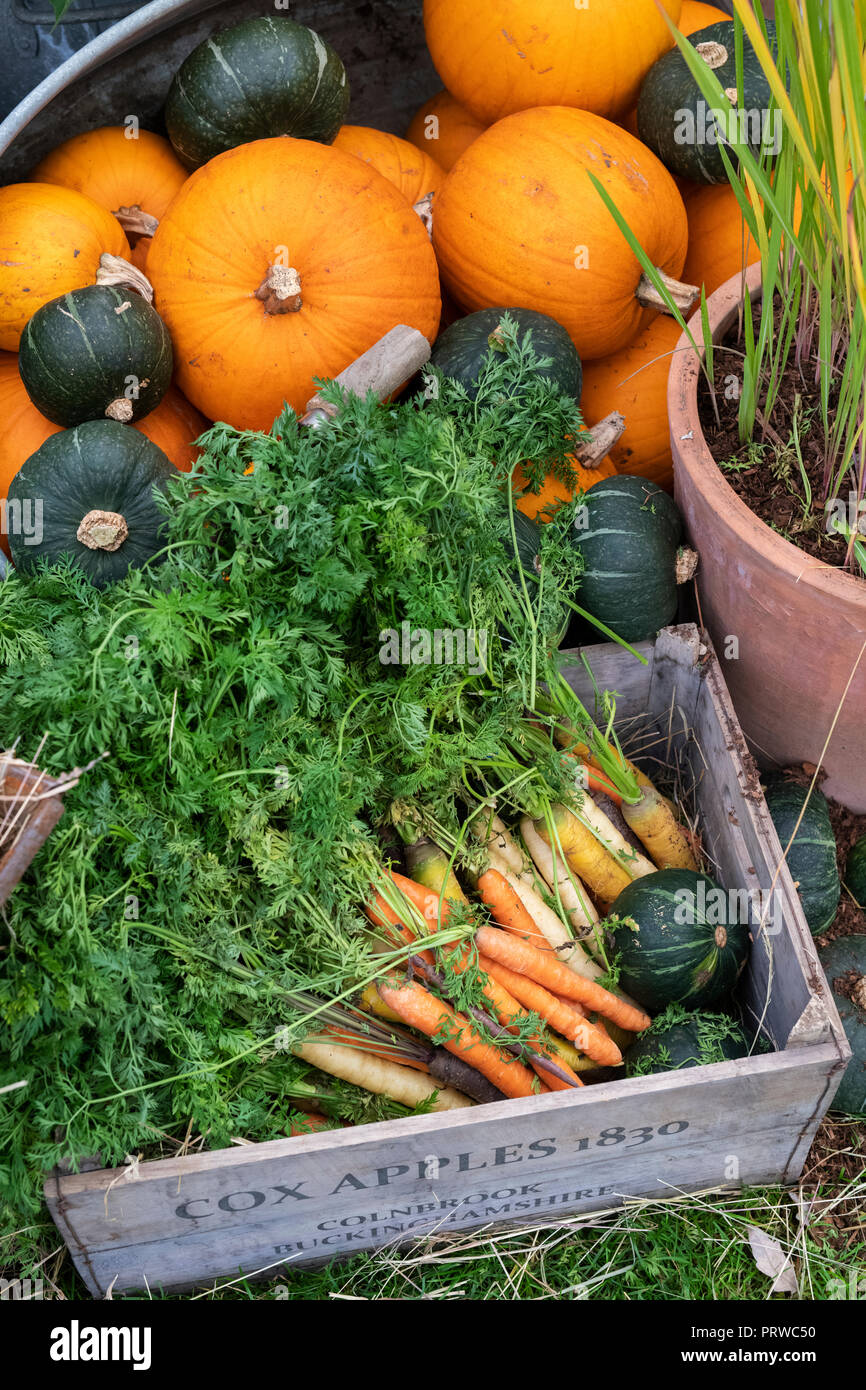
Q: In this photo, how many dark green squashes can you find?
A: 12